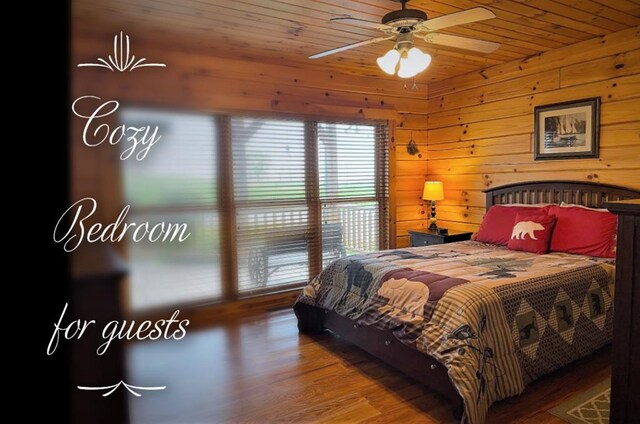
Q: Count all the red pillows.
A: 3